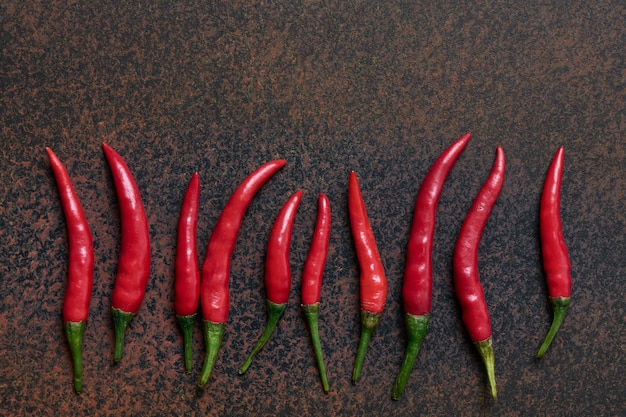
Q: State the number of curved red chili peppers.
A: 10